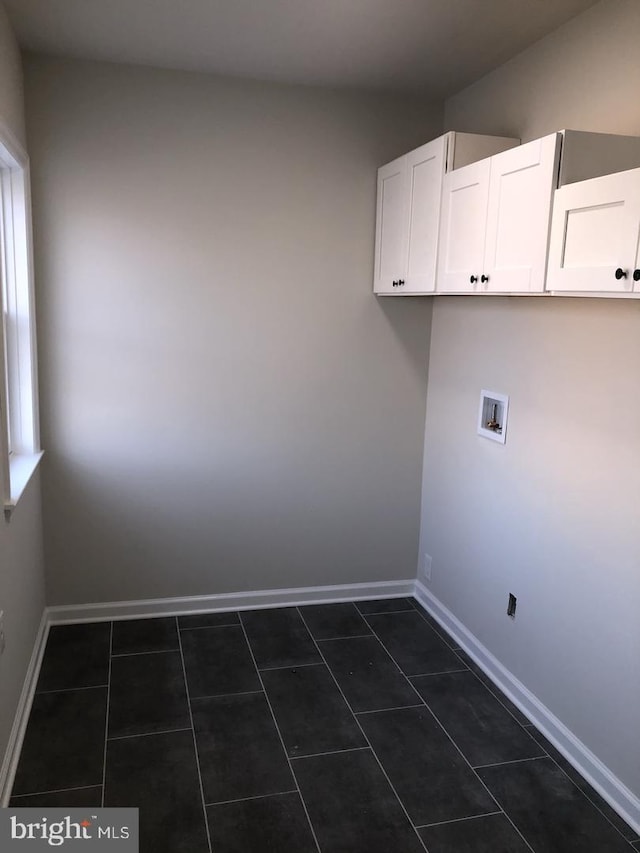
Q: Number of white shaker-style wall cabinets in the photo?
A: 3